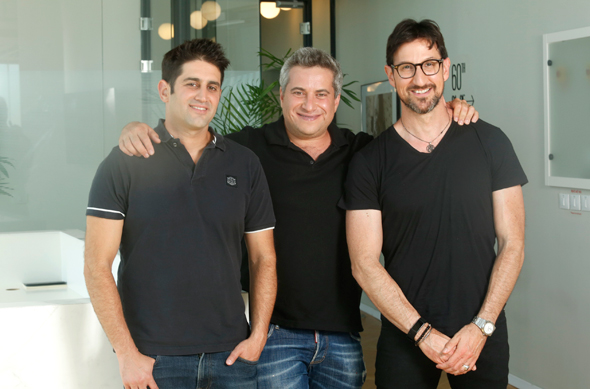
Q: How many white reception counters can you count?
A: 1